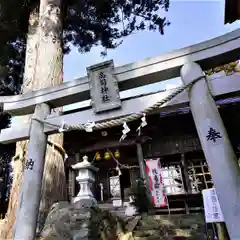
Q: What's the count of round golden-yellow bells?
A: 3